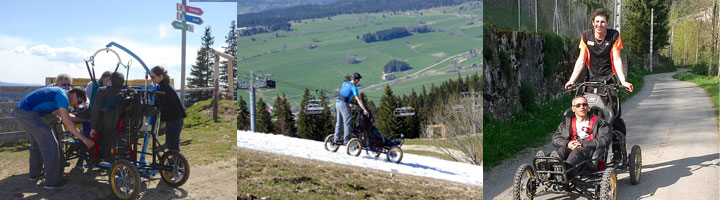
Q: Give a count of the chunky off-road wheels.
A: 9